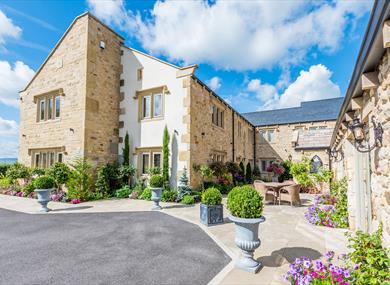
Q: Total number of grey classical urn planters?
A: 3